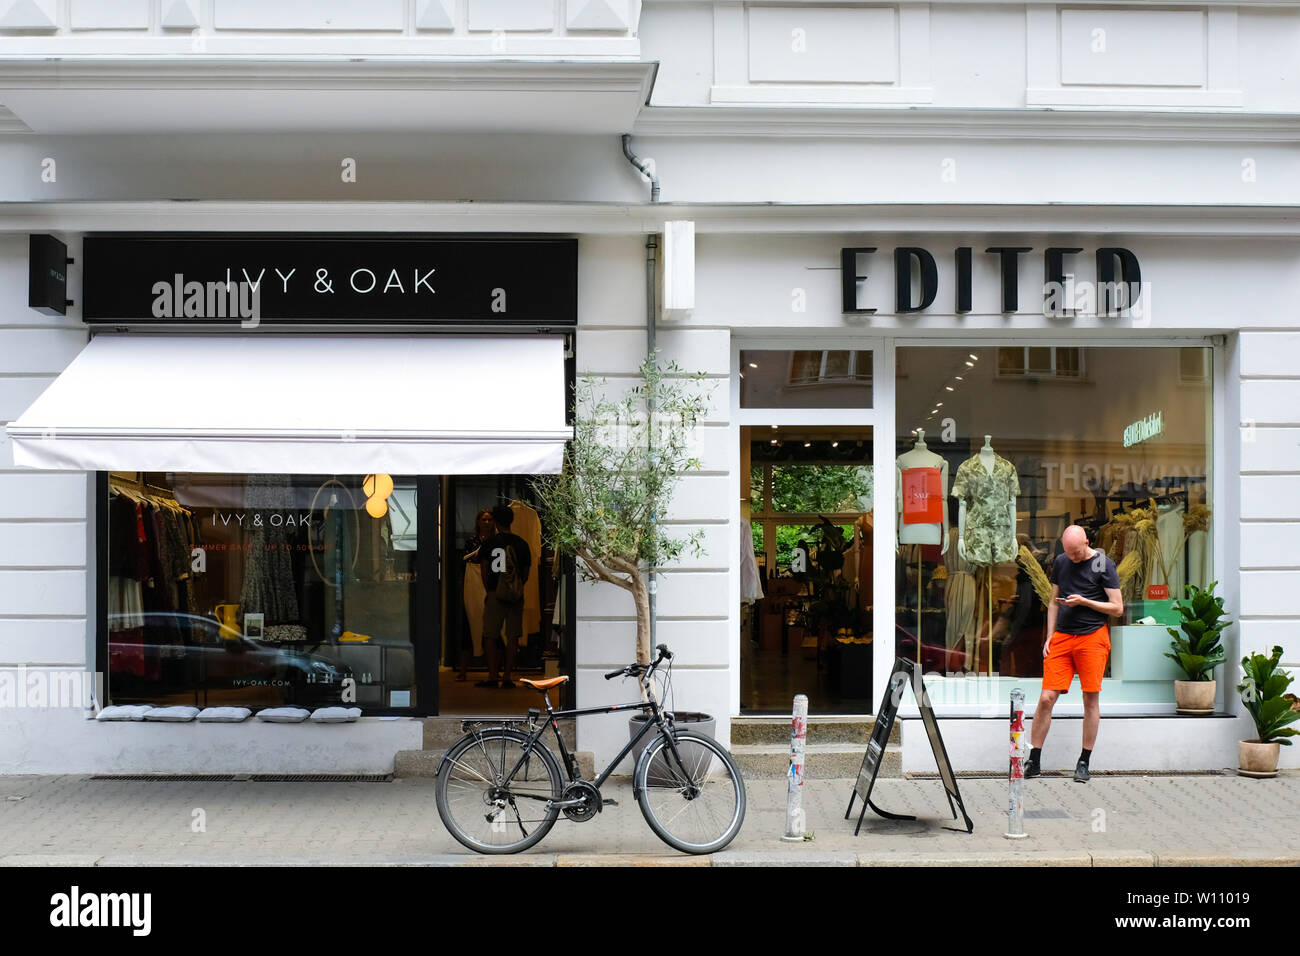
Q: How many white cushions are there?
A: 5